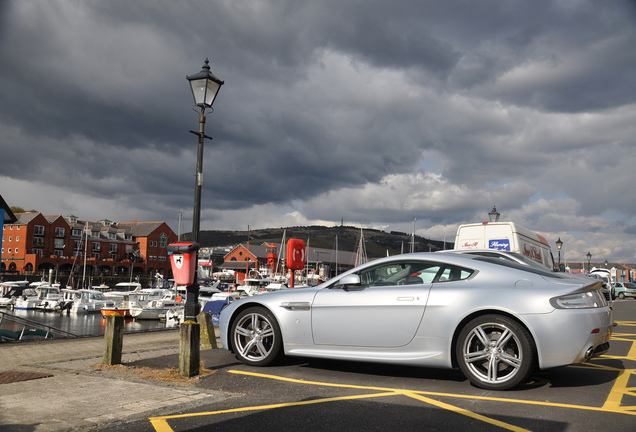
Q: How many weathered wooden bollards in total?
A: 3